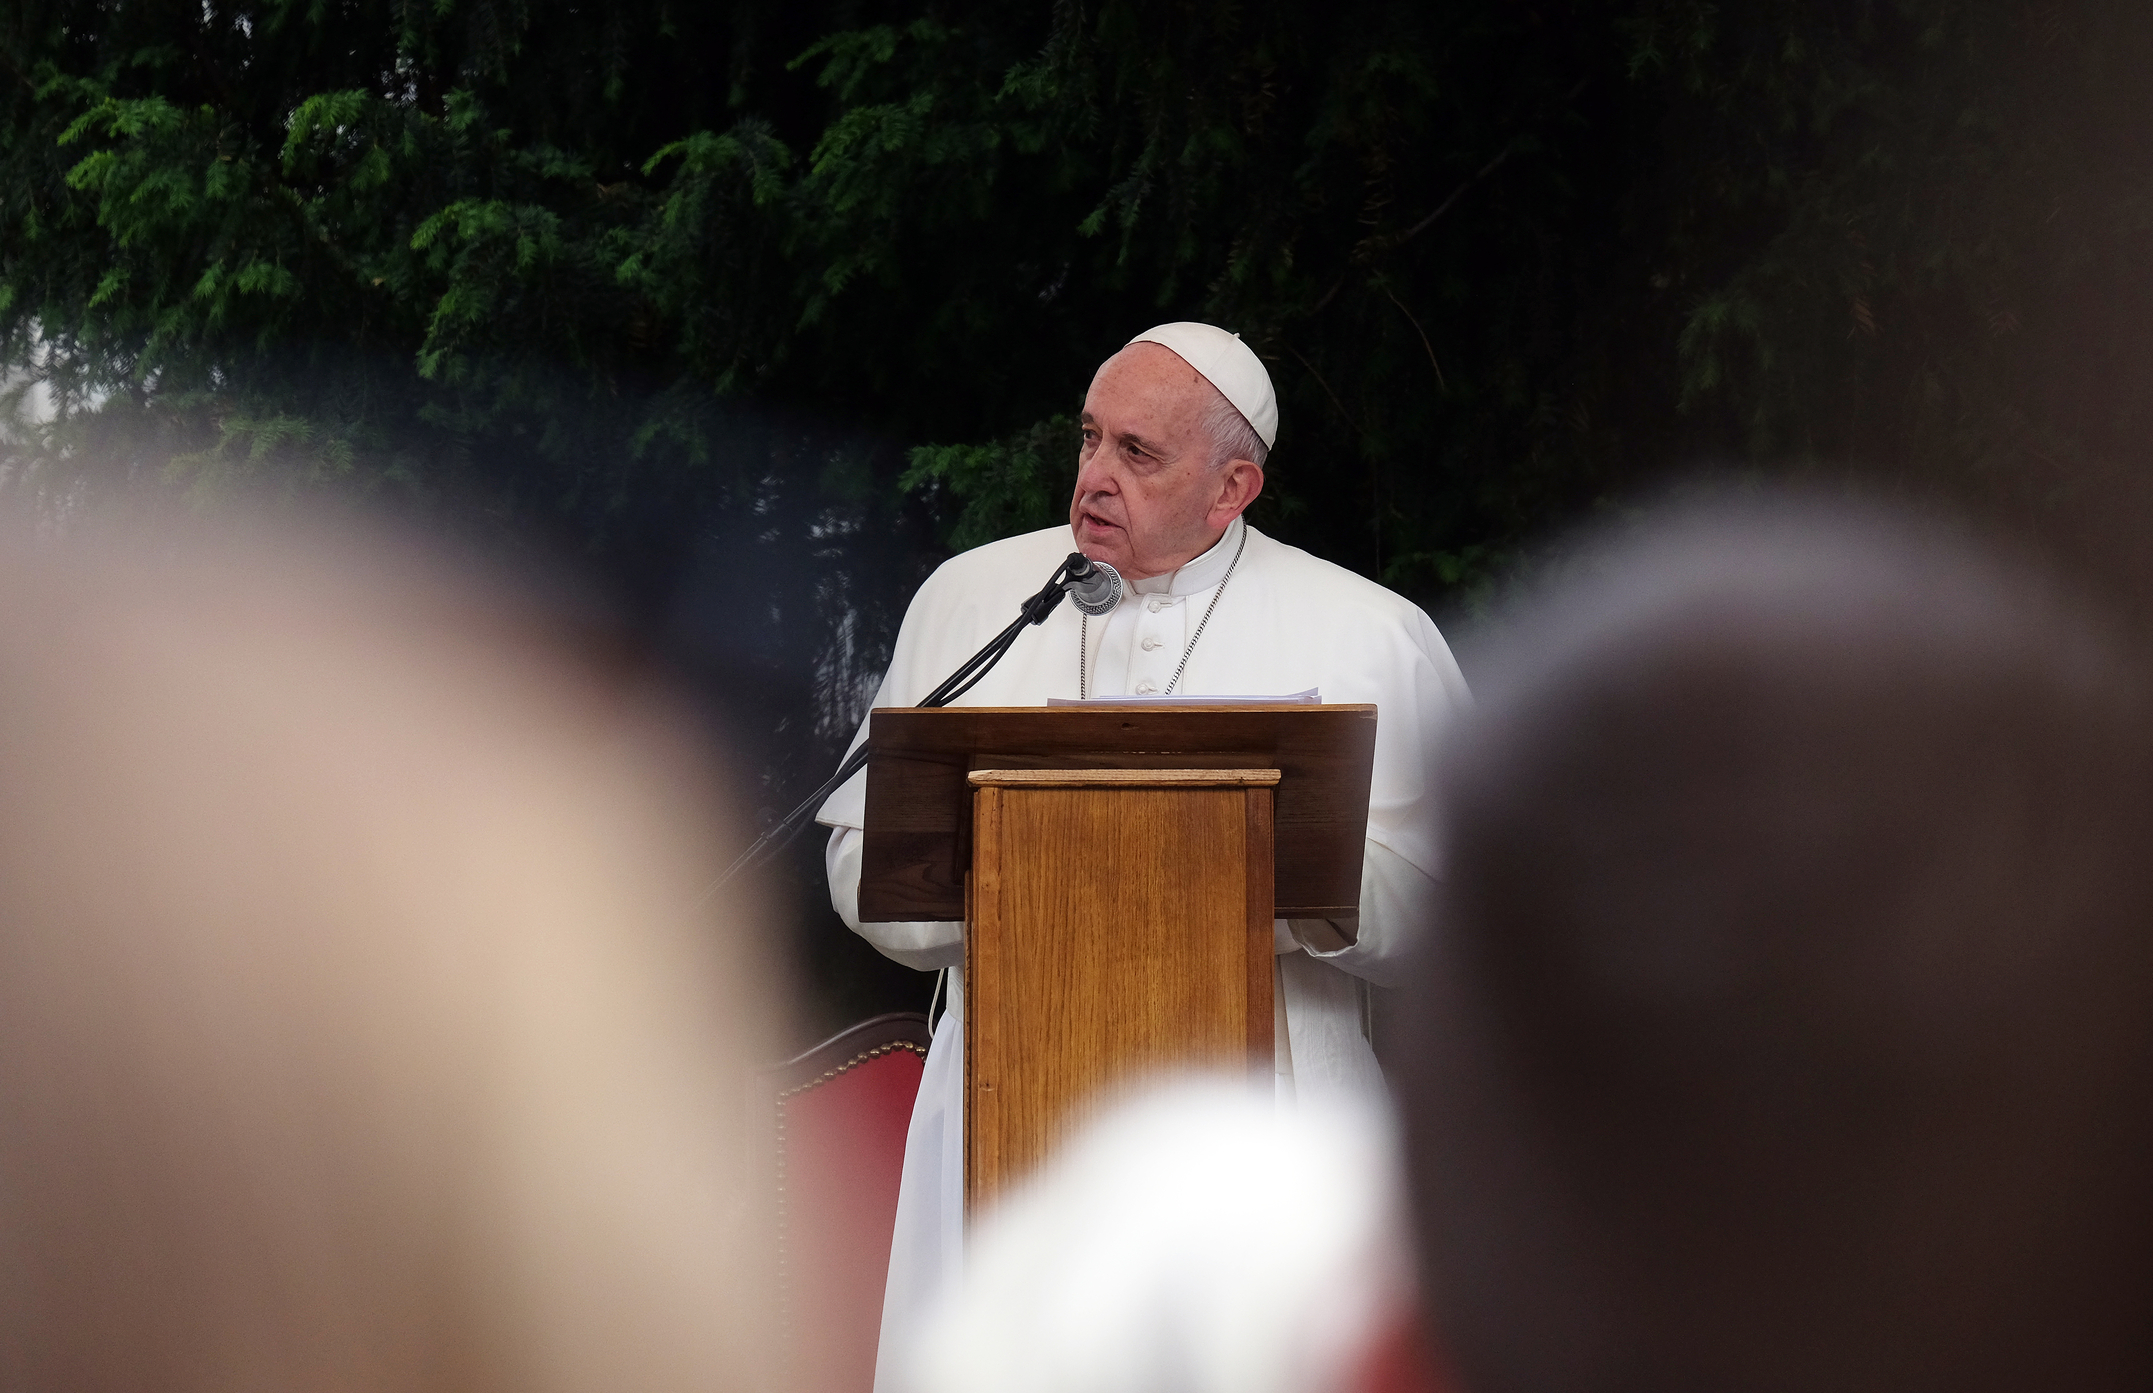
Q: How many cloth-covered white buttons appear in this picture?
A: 3